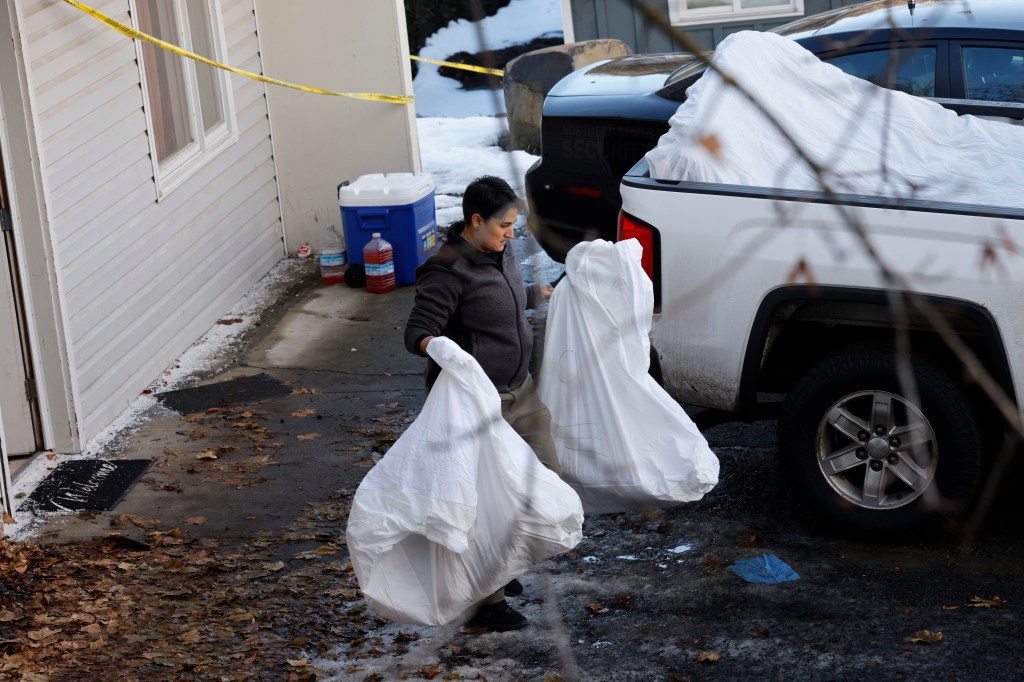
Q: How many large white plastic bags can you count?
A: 2